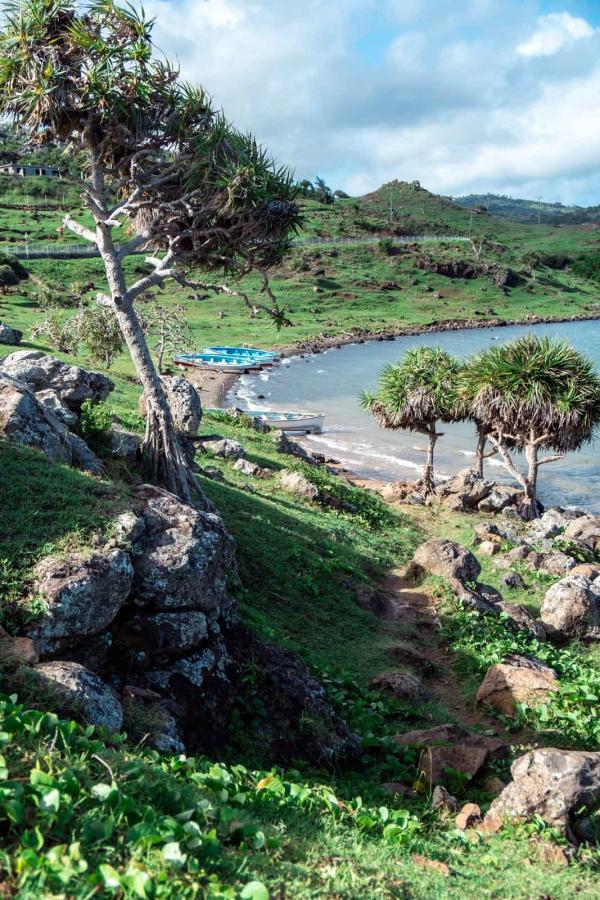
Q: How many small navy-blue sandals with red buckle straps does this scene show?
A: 0